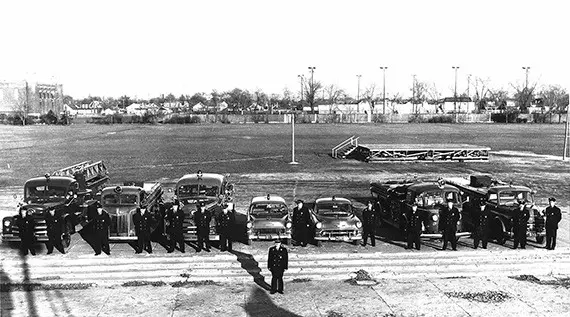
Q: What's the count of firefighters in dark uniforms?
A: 15